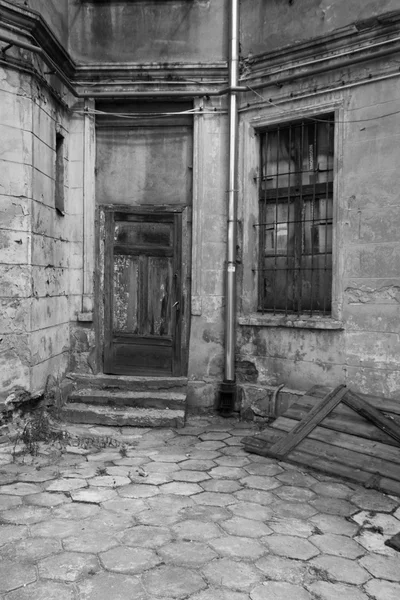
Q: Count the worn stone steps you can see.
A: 3